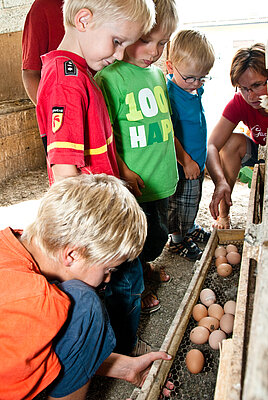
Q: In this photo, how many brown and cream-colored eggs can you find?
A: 14